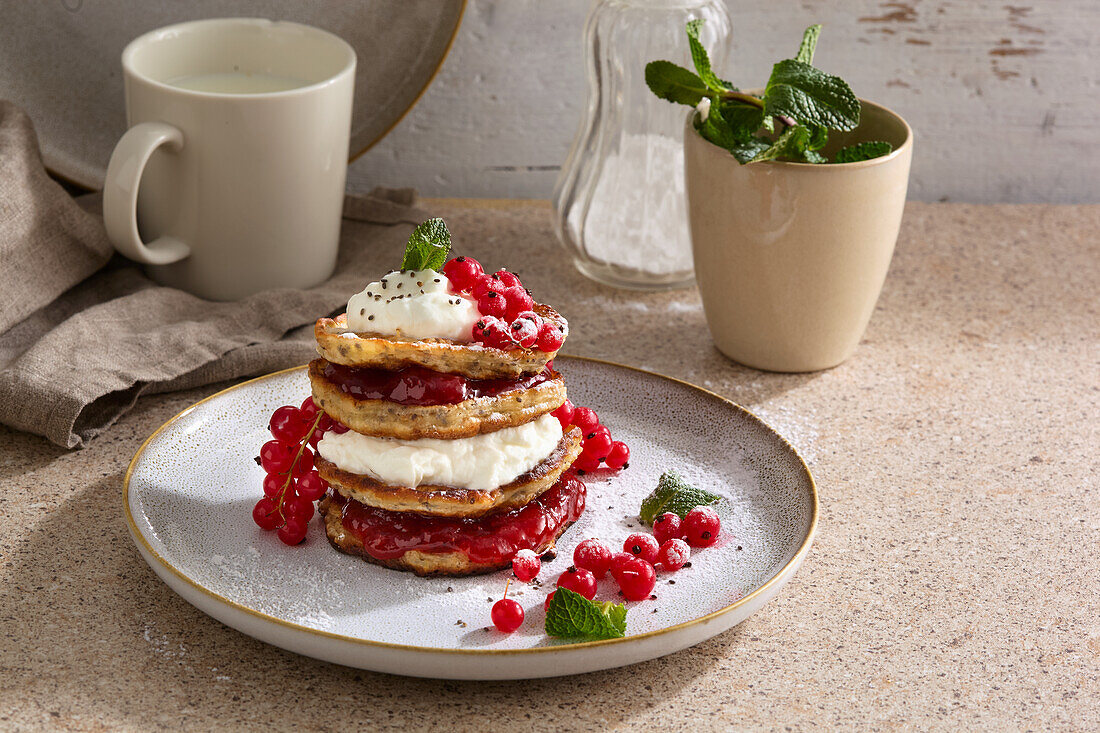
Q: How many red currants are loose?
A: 11